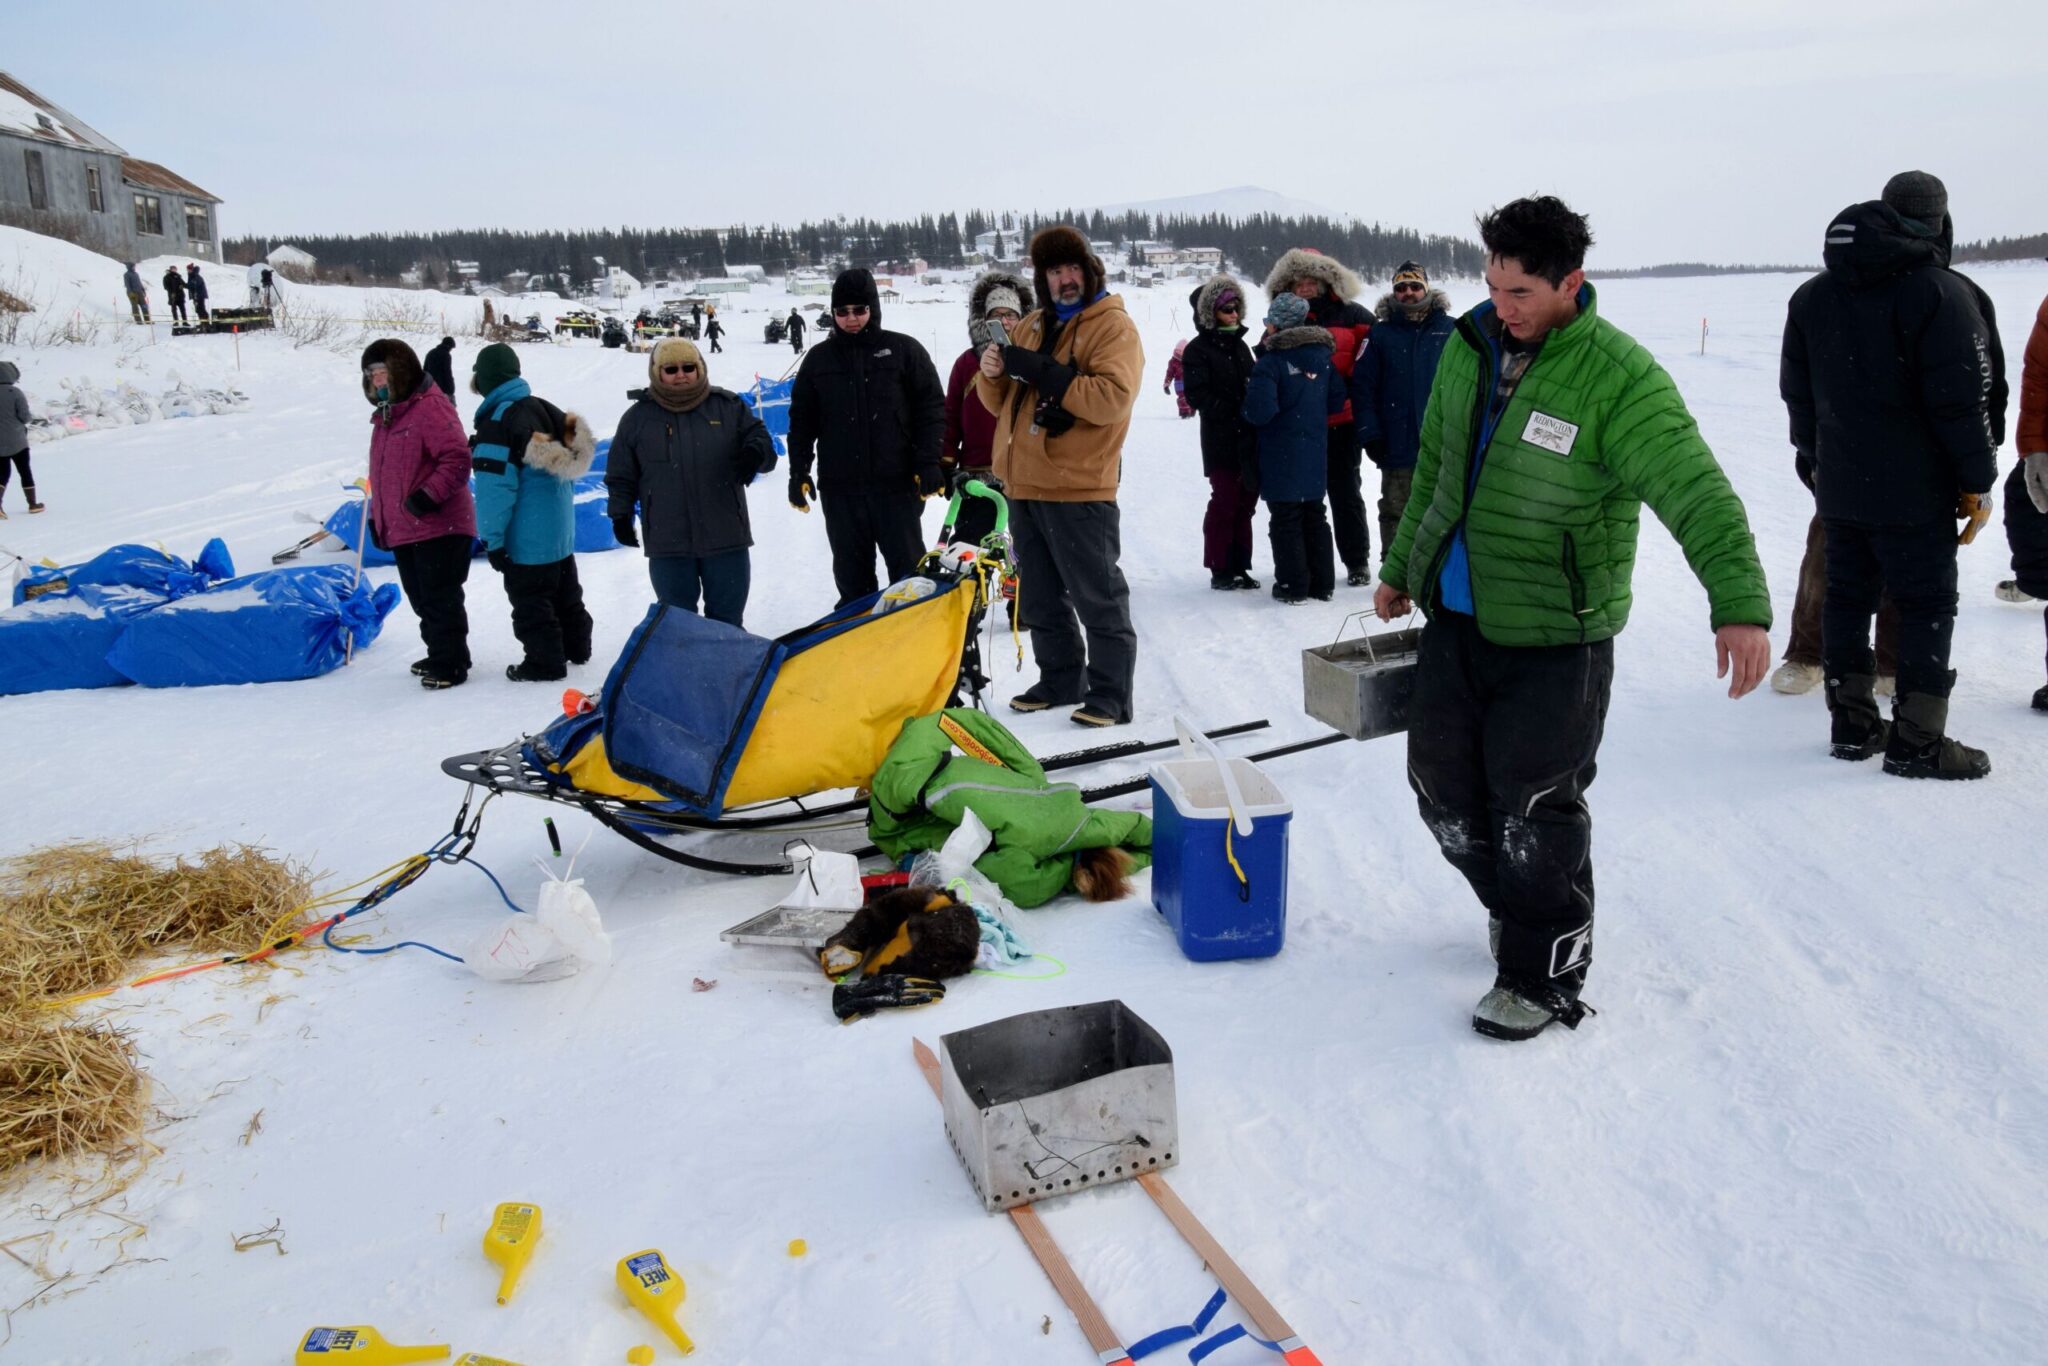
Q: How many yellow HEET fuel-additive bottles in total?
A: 4